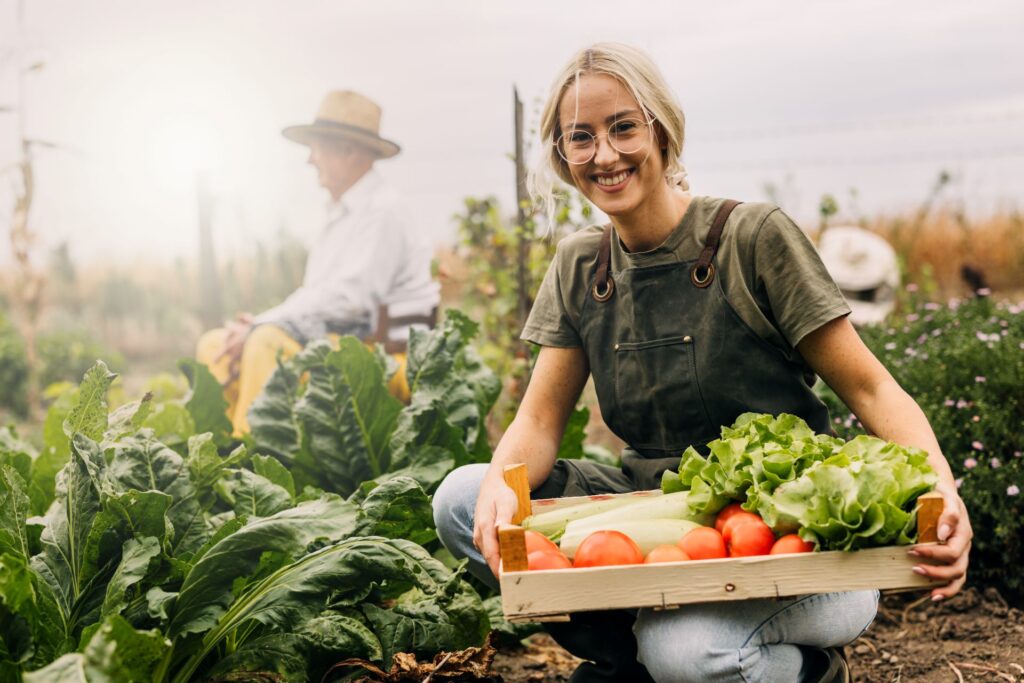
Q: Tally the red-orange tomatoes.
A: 8